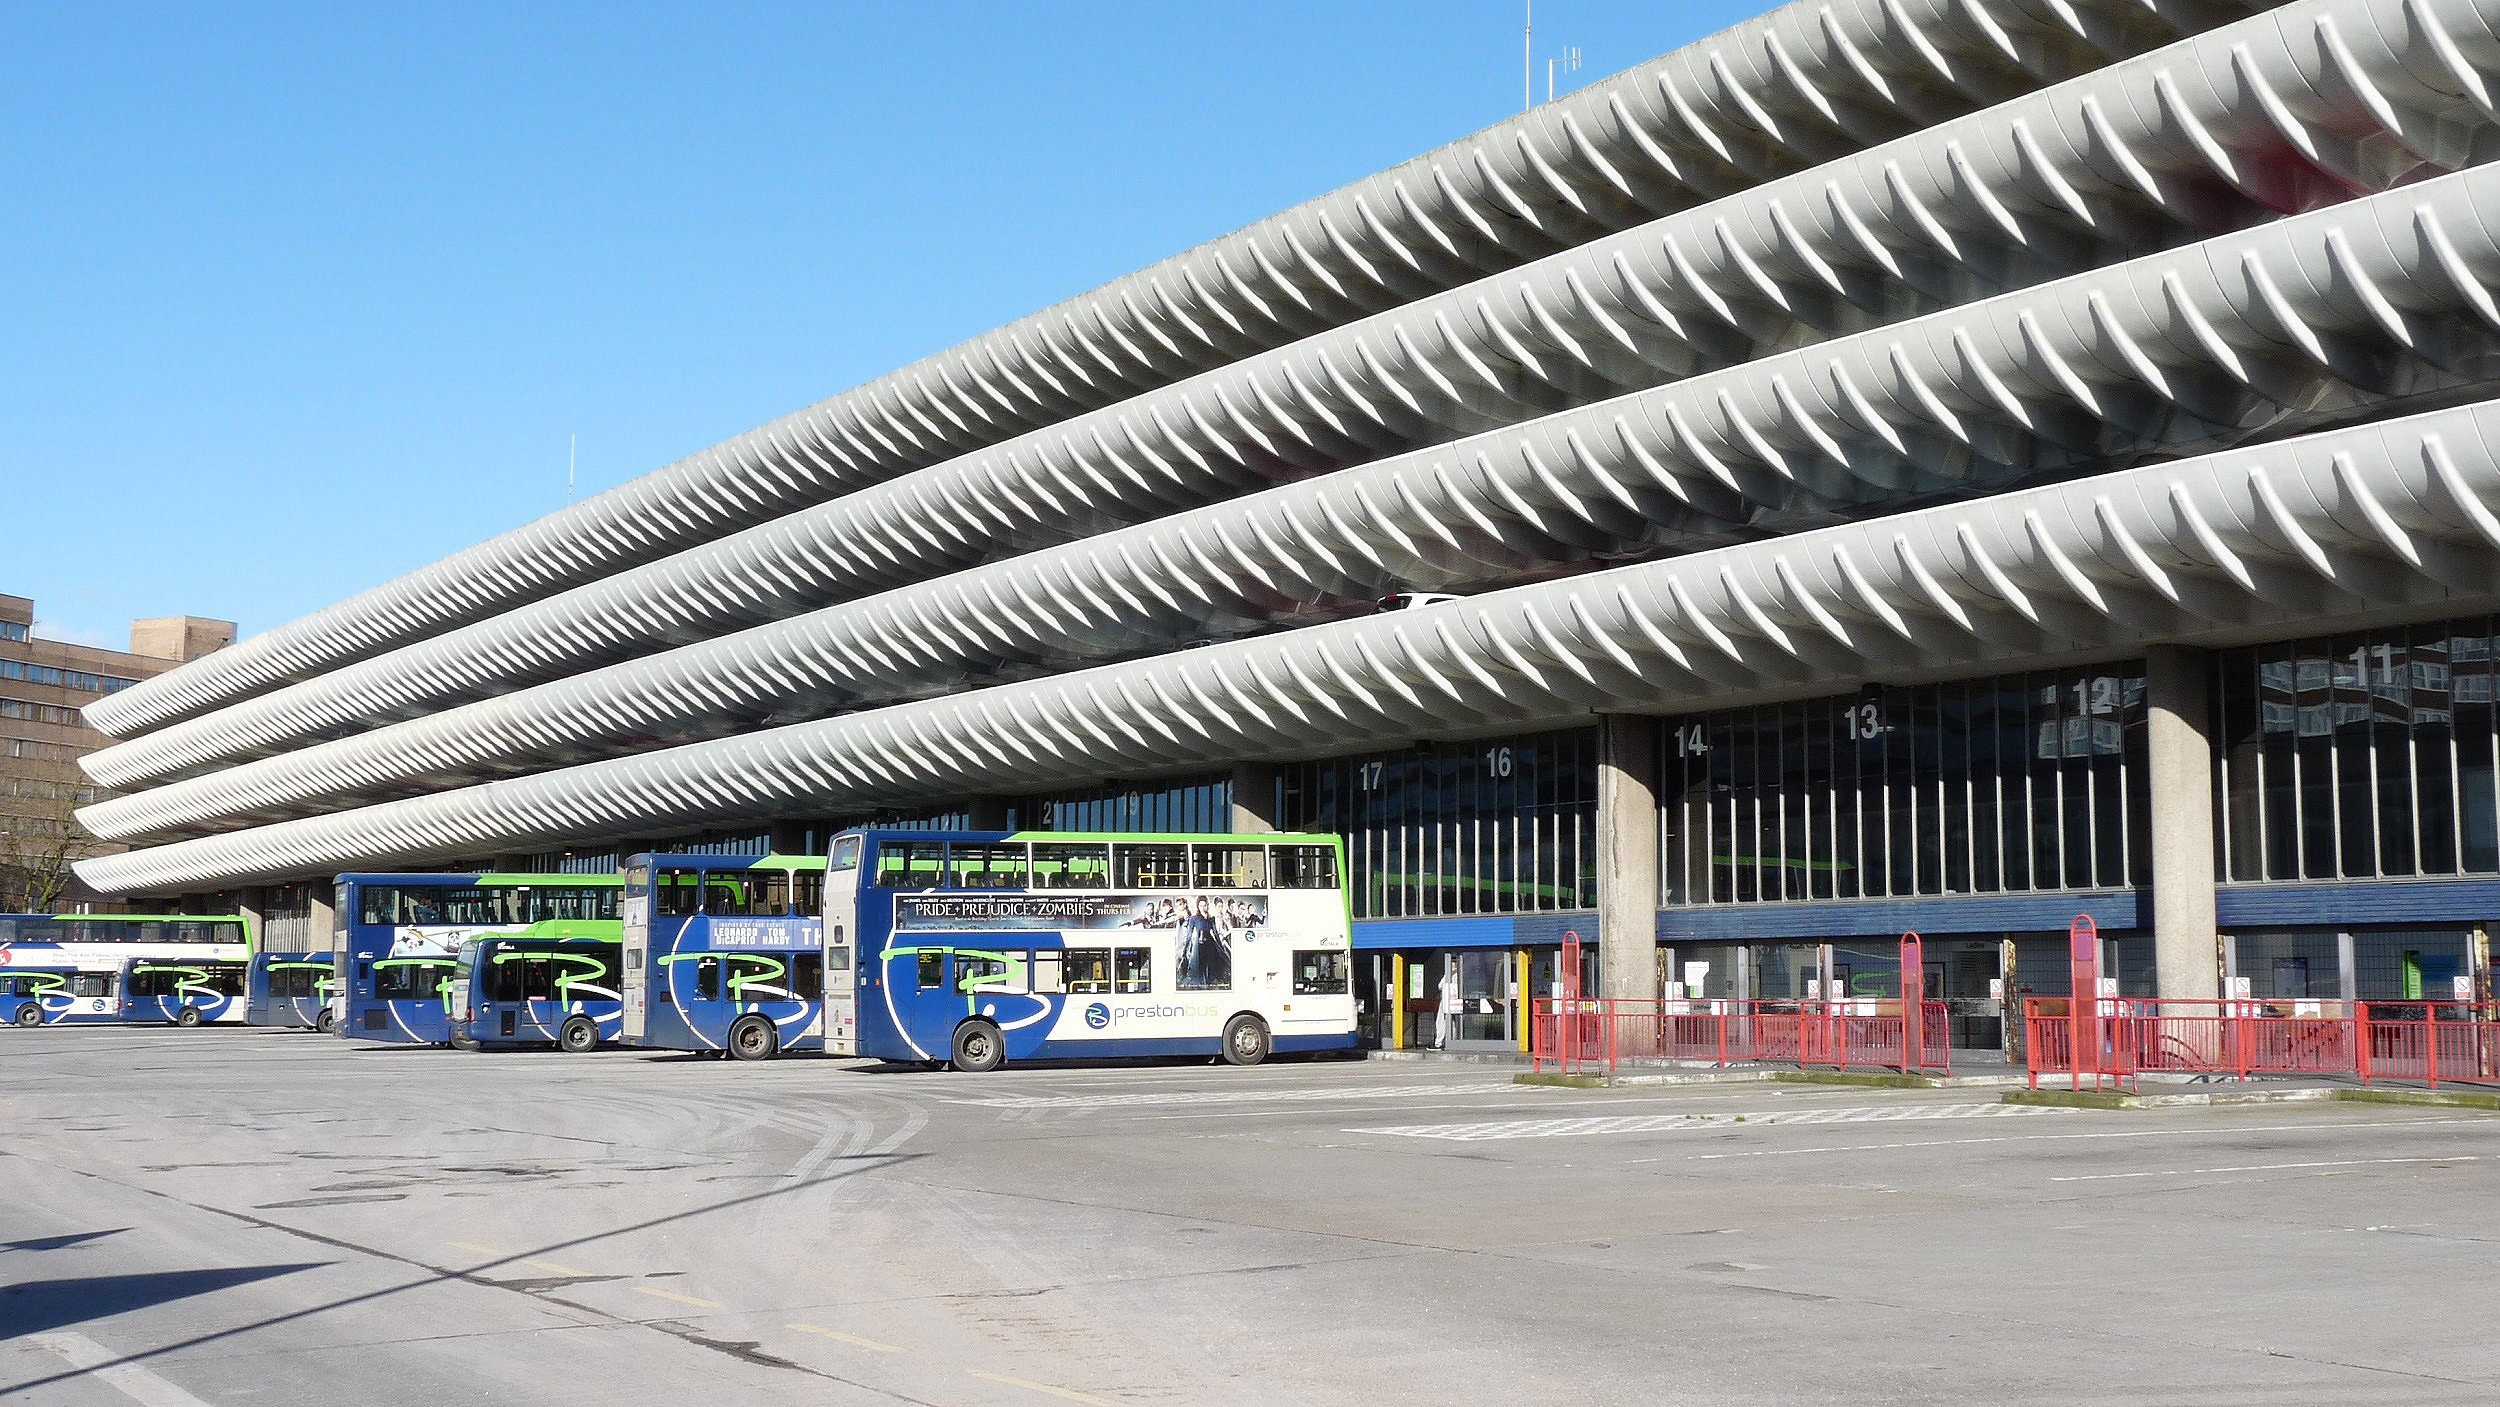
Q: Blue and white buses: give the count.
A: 7